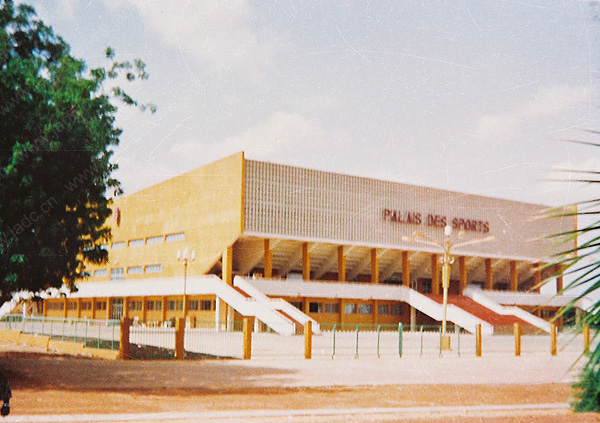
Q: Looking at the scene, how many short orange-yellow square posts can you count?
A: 8